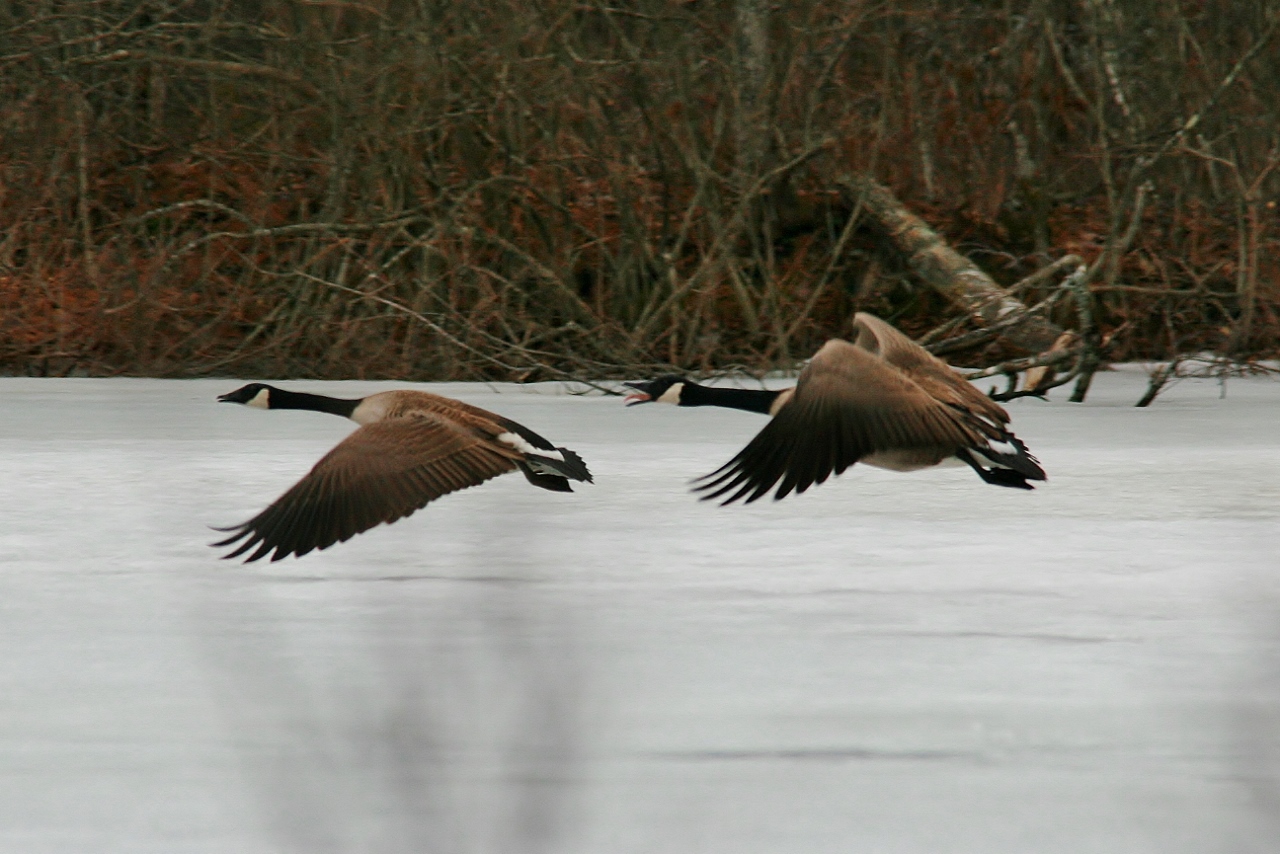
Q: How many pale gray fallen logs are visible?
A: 1